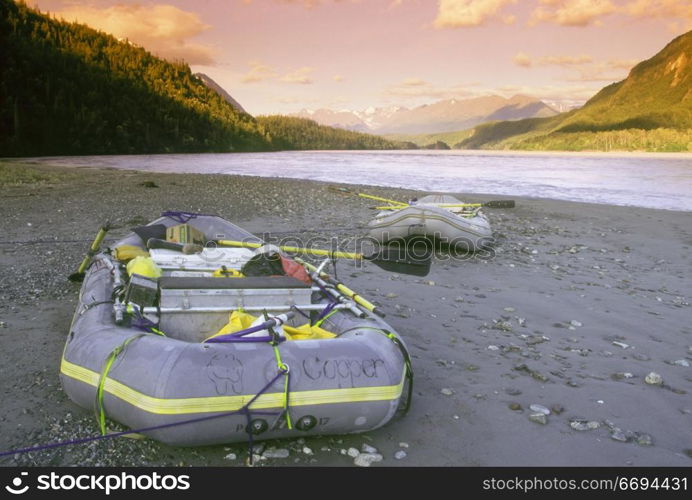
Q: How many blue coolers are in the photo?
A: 0